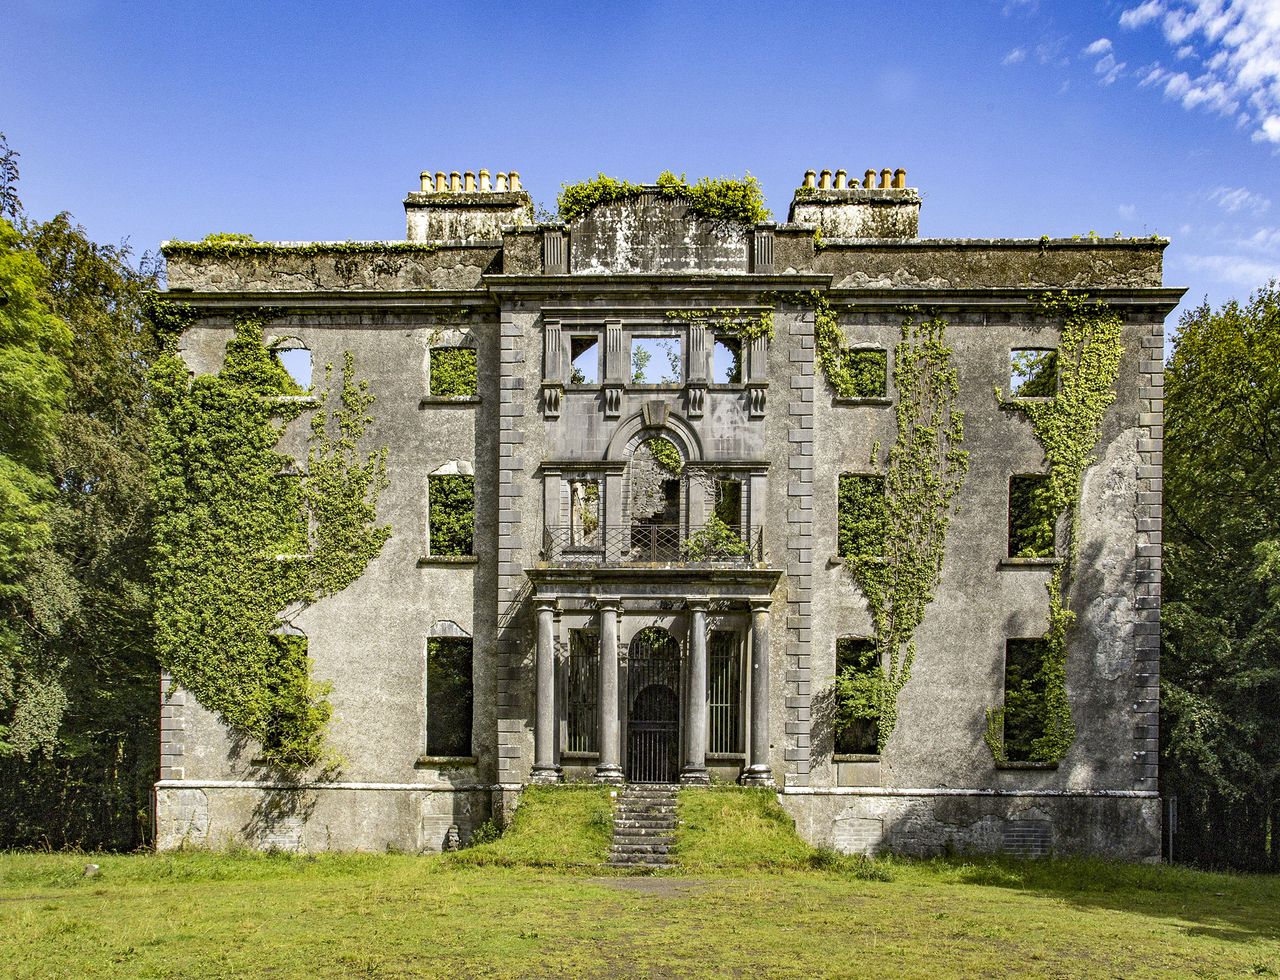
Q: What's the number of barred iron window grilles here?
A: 2